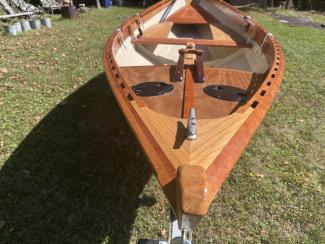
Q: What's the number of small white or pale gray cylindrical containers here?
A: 5